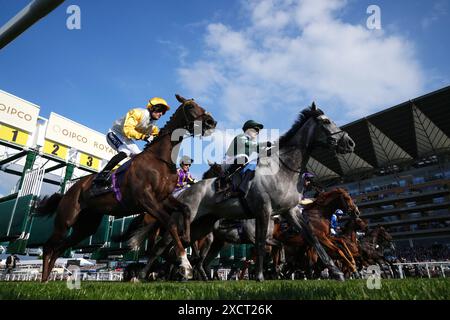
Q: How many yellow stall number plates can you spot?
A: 3